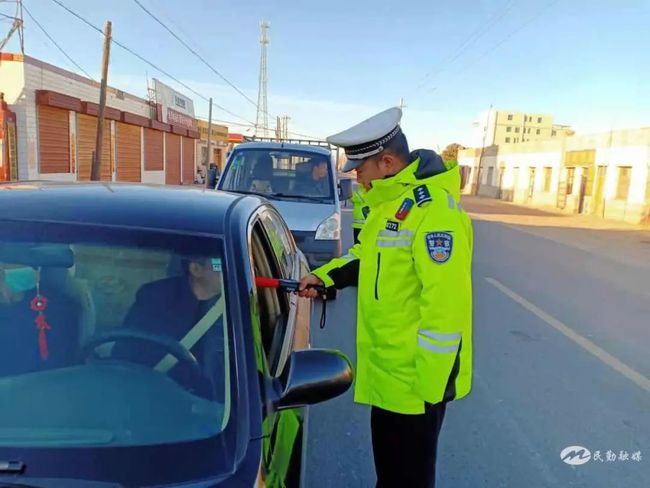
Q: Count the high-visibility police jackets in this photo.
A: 2